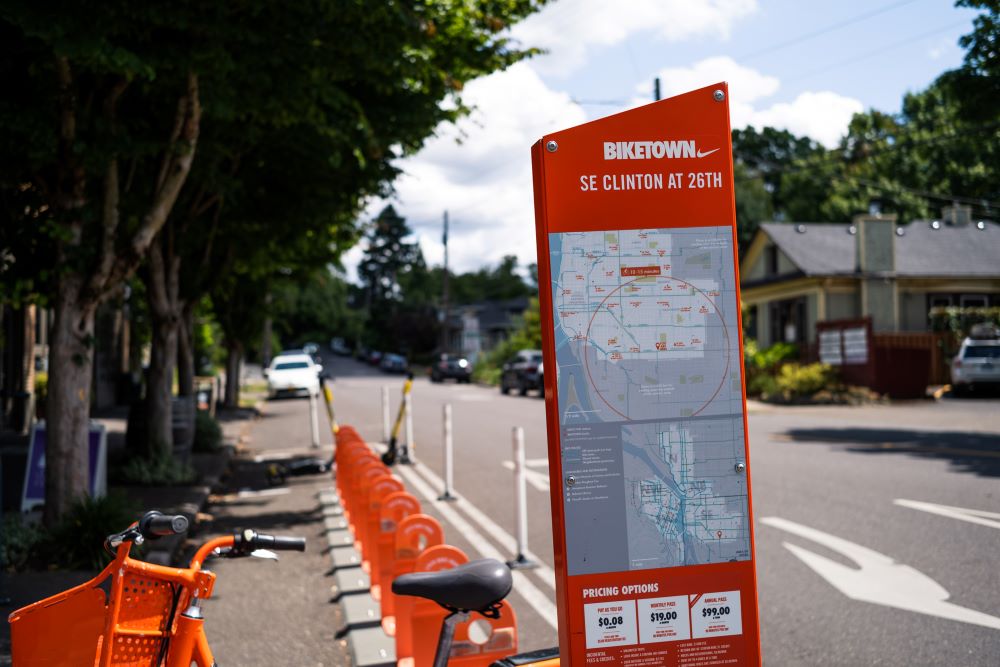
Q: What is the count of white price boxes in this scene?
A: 3